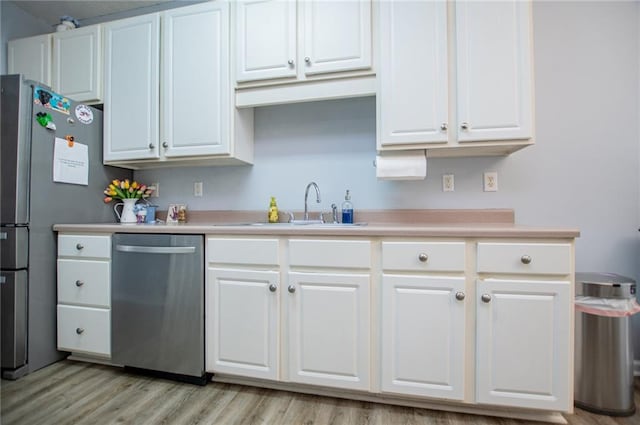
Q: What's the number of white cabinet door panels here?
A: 12